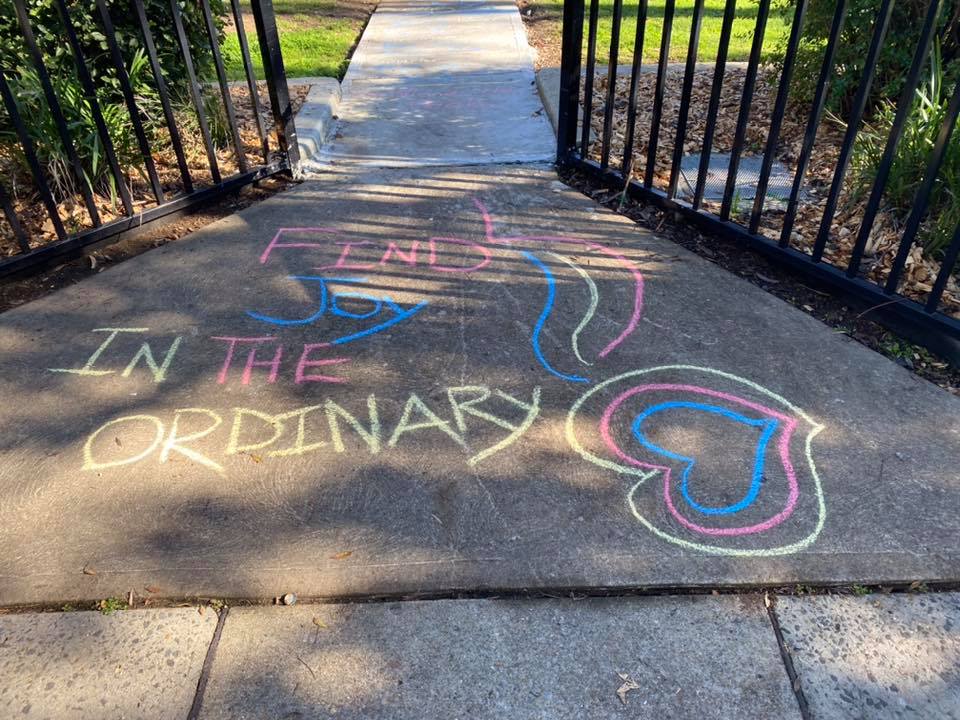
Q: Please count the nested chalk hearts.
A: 3